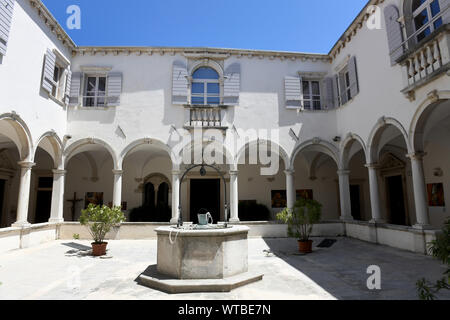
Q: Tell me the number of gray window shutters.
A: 13